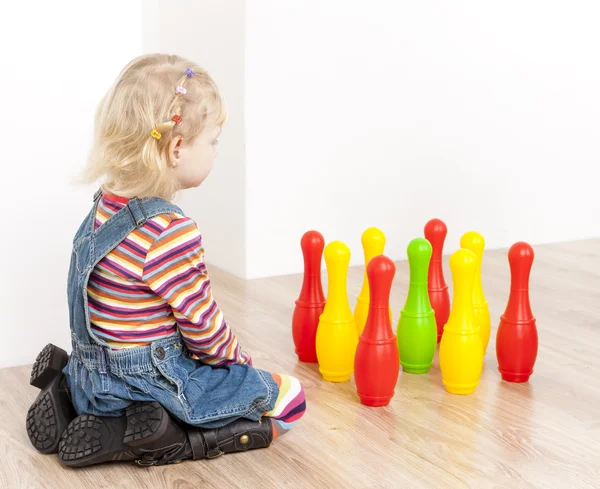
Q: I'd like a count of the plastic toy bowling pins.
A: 9